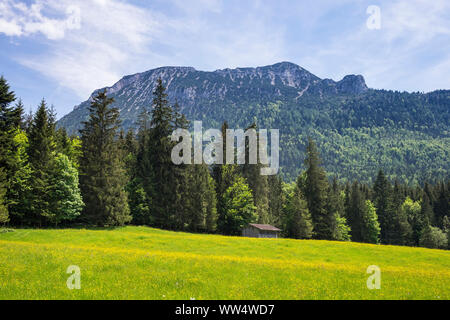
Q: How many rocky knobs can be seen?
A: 1